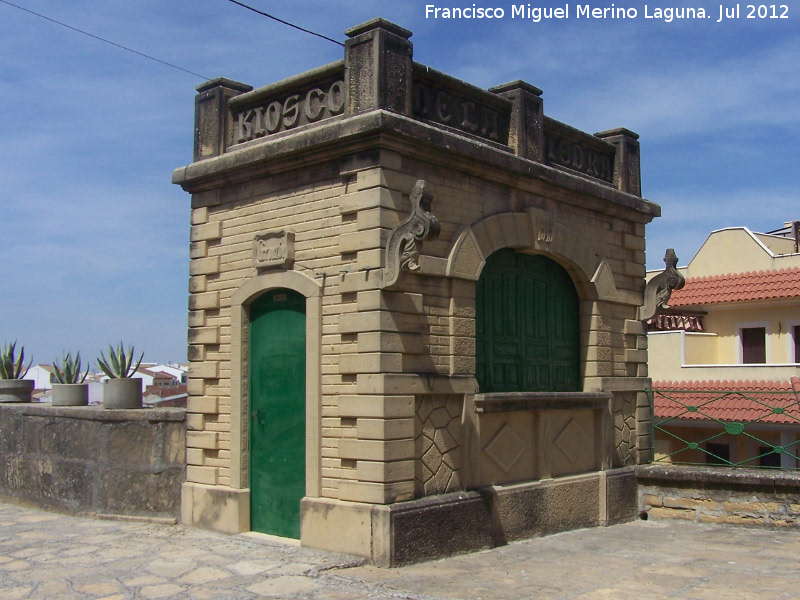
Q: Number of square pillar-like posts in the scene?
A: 4